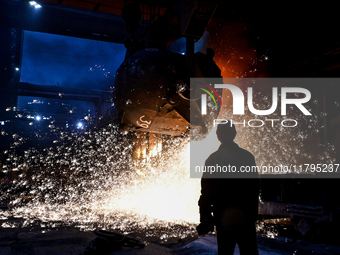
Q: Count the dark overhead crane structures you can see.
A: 1